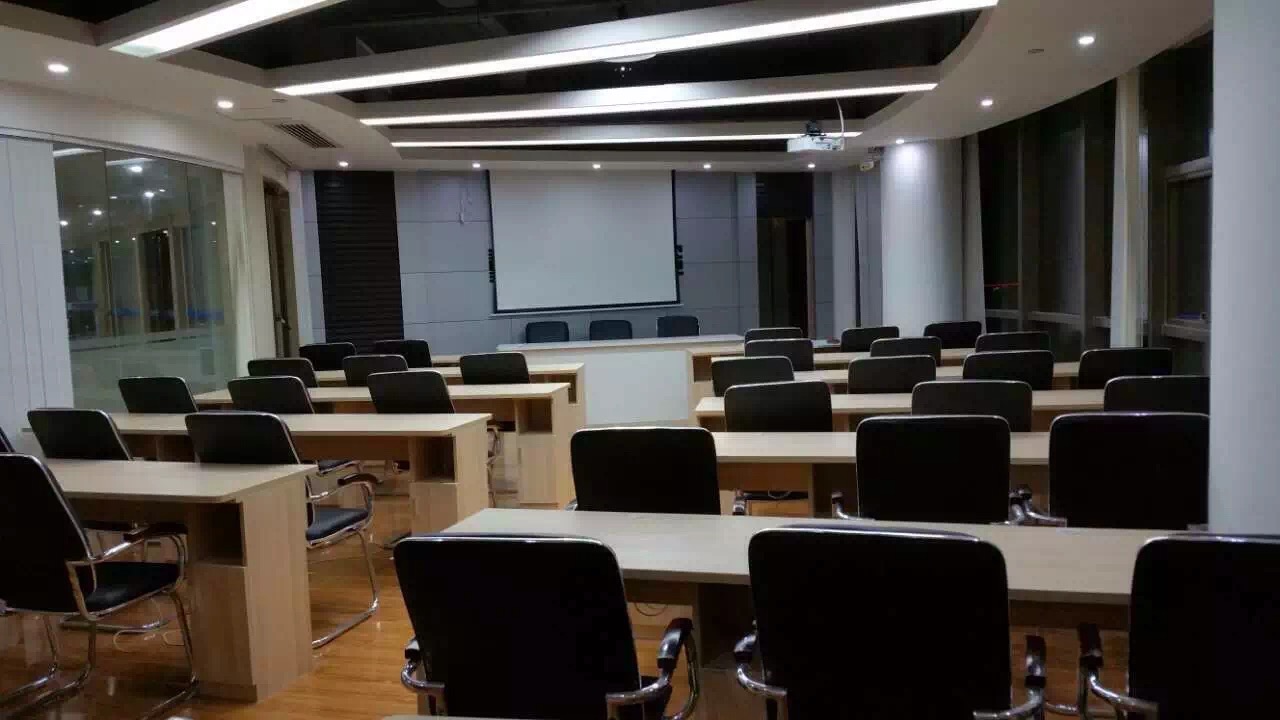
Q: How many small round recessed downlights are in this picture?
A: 10